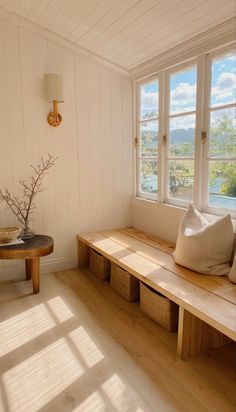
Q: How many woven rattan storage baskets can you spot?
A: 3